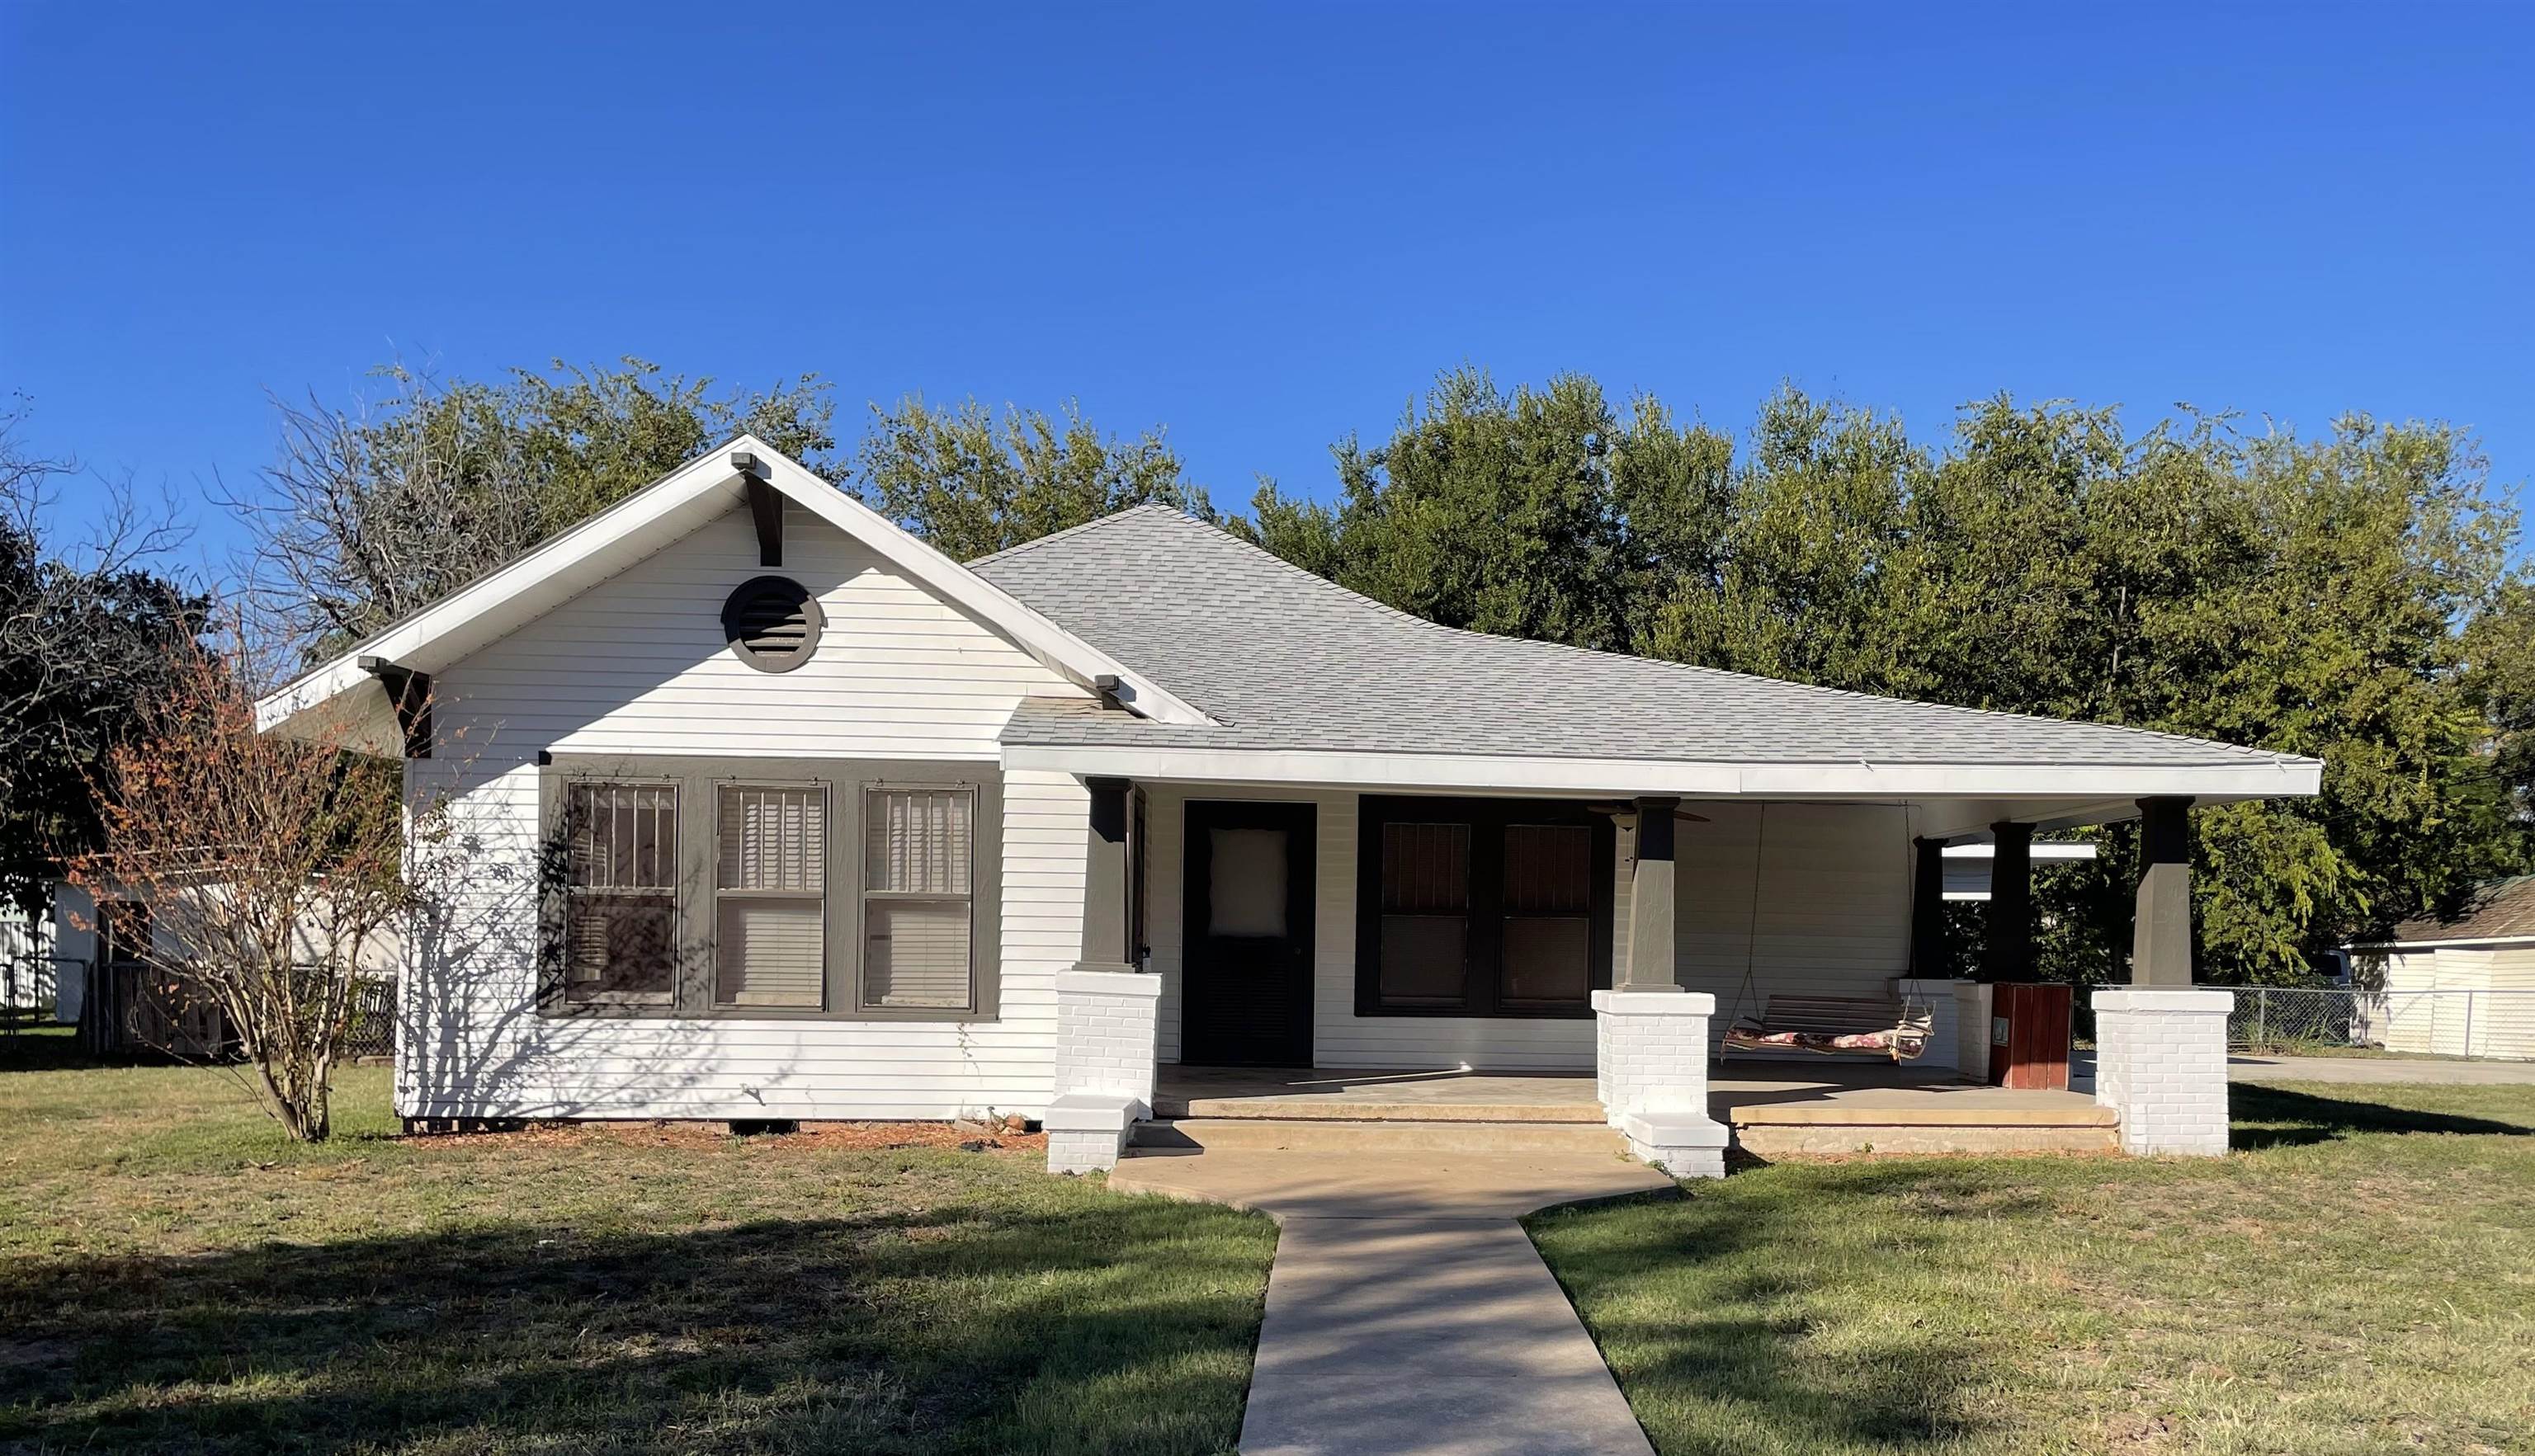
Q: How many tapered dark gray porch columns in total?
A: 5